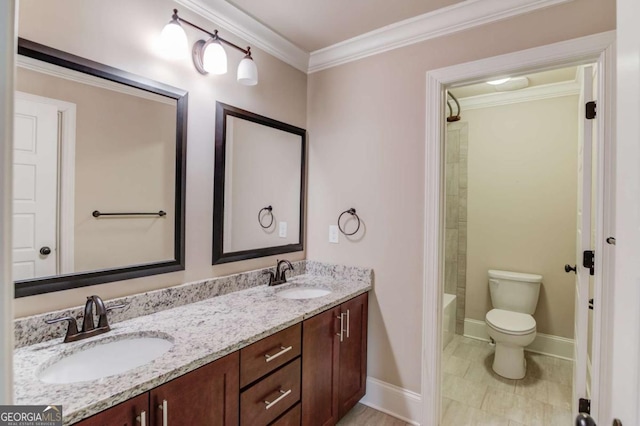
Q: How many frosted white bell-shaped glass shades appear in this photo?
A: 3